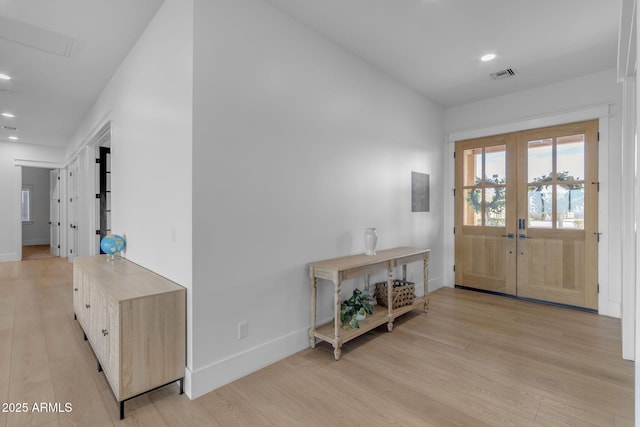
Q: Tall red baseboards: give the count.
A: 0